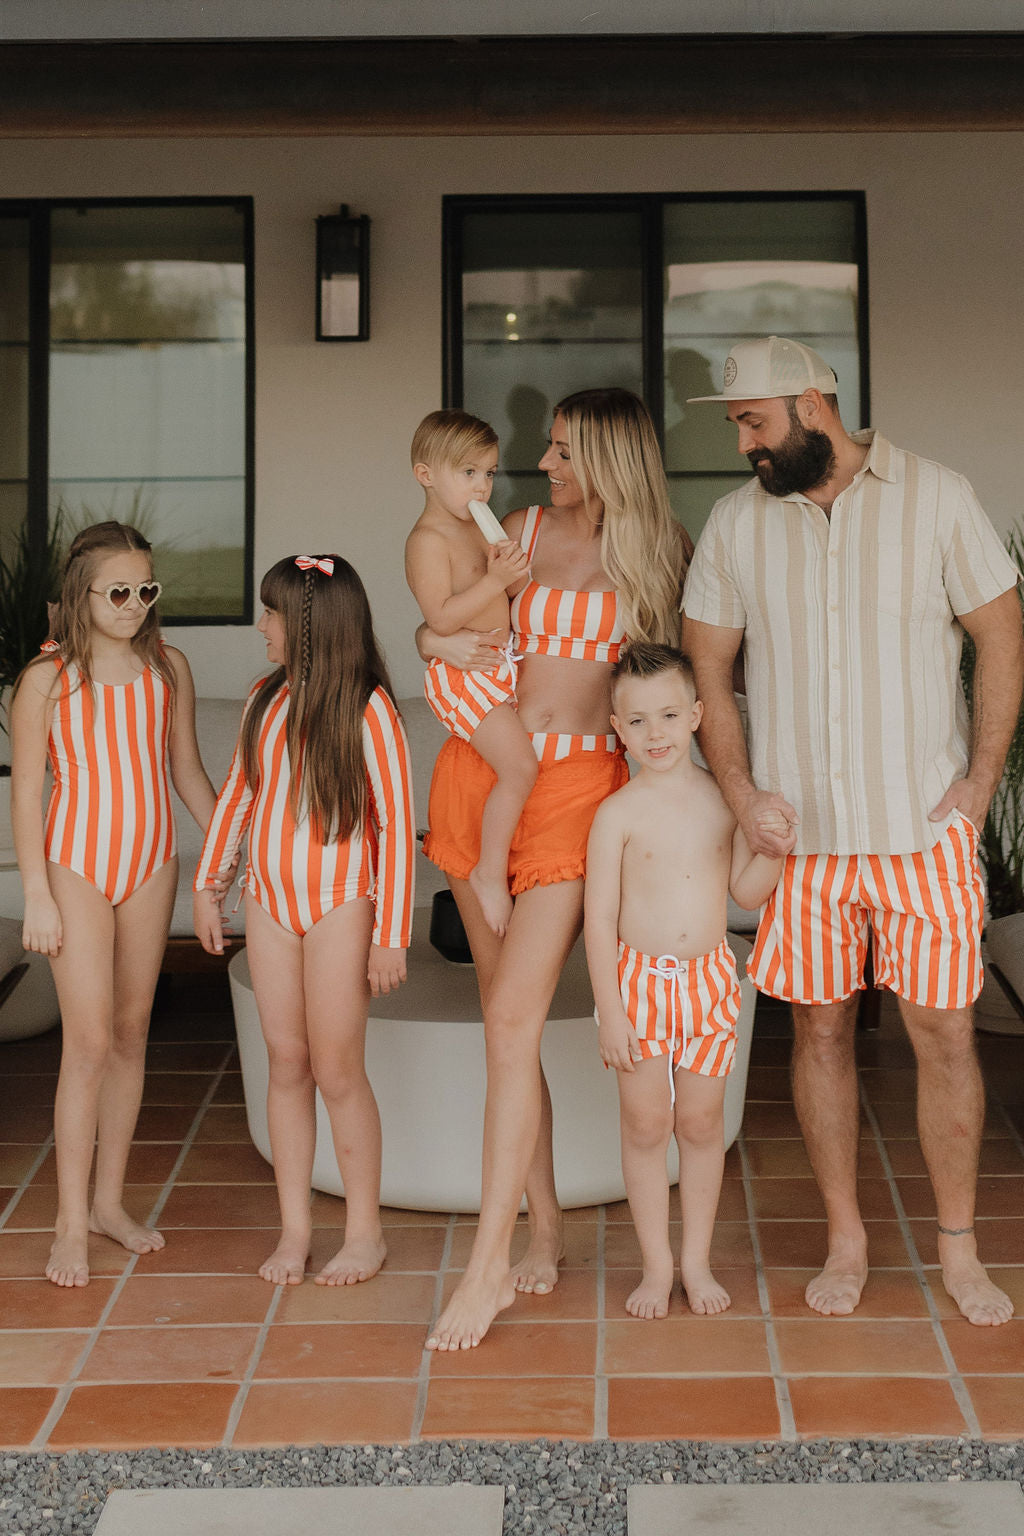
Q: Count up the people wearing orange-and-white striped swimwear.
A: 6